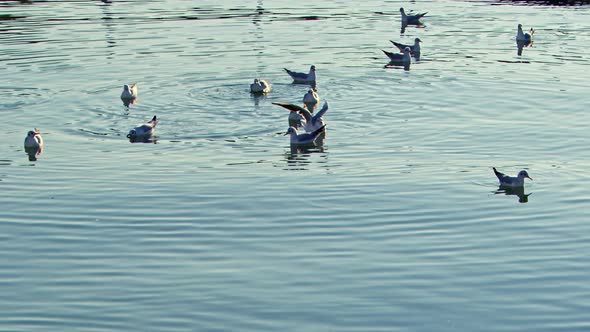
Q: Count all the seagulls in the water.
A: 14